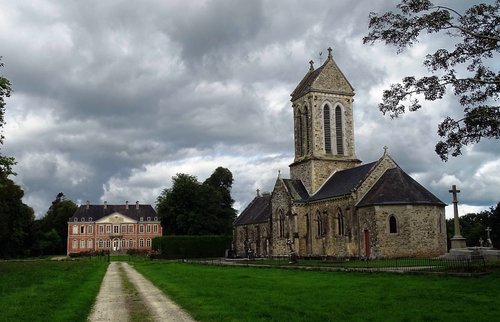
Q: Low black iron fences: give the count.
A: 1